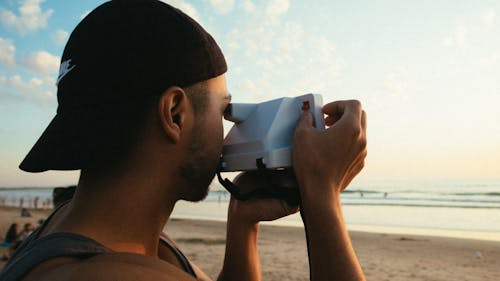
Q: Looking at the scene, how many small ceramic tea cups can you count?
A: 0